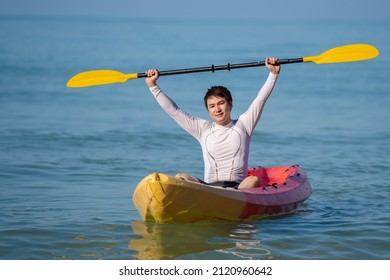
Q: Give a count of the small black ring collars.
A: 2